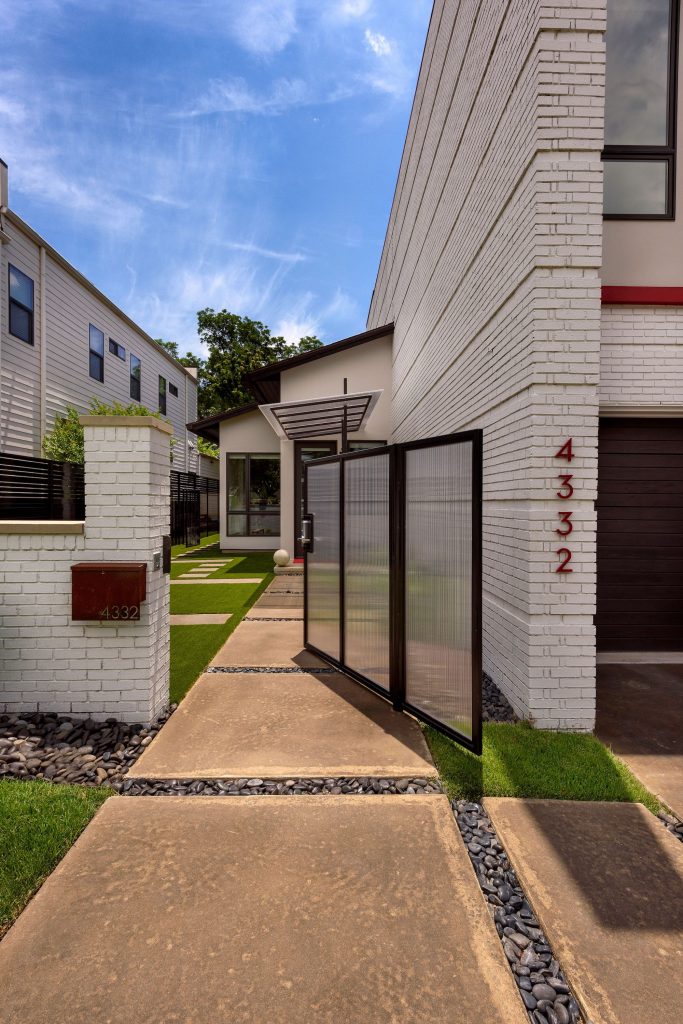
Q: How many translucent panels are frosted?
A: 3